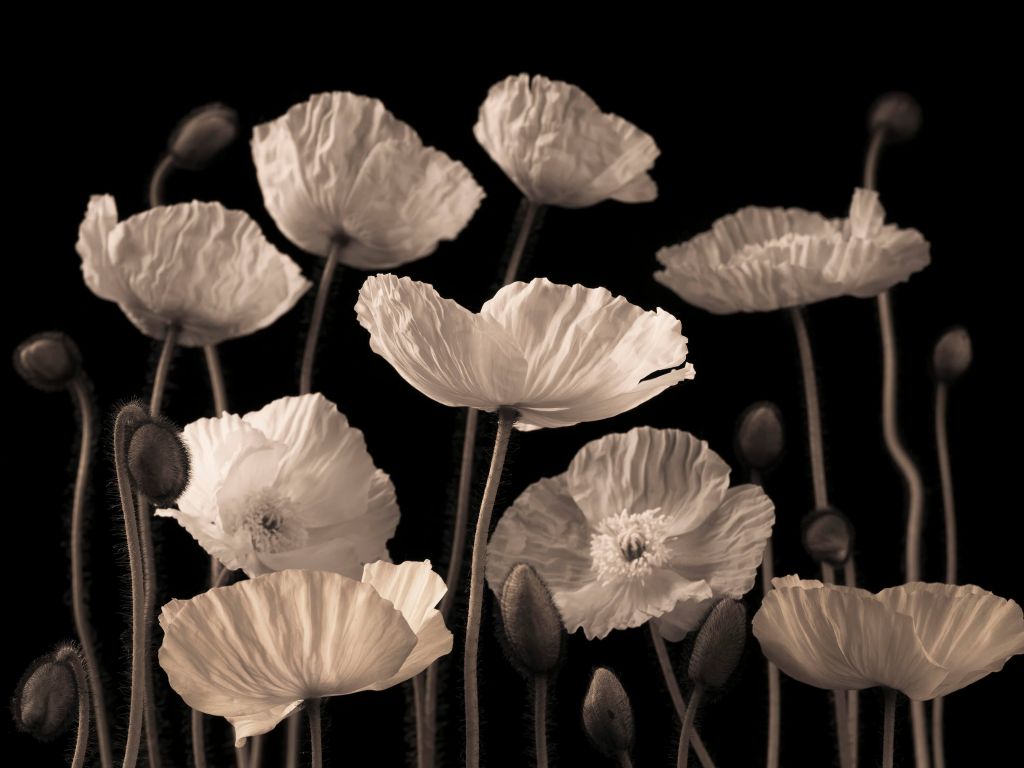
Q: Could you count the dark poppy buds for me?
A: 11